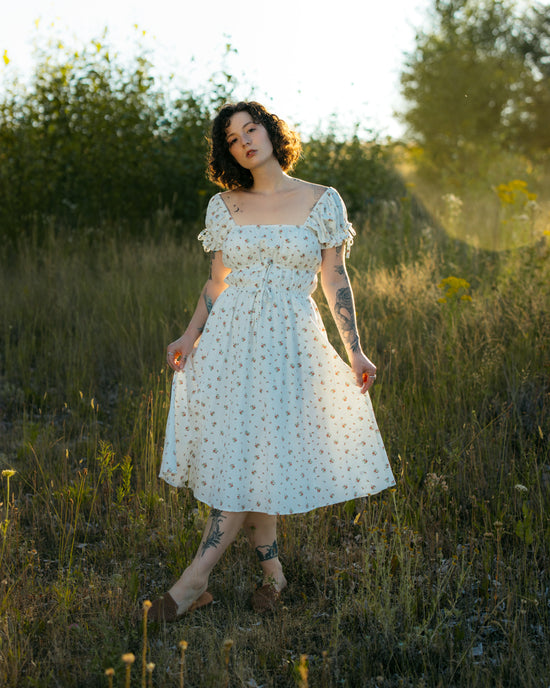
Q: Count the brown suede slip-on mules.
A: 2